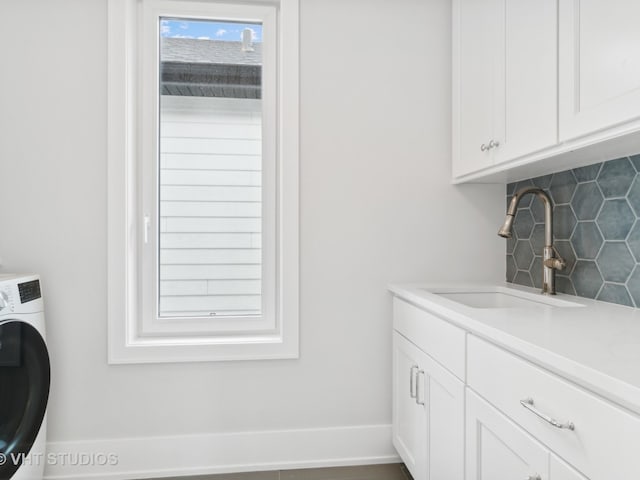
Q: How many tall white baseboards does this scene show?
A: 1